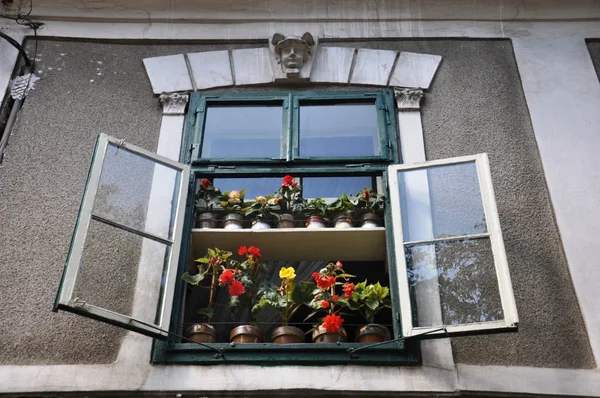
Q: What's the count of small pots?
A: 7